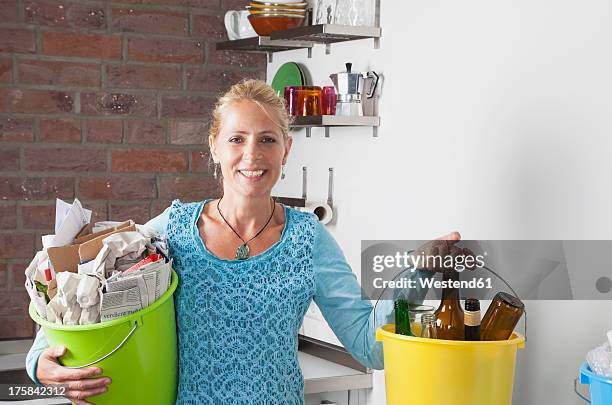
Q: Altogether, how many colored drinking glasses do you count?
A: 3